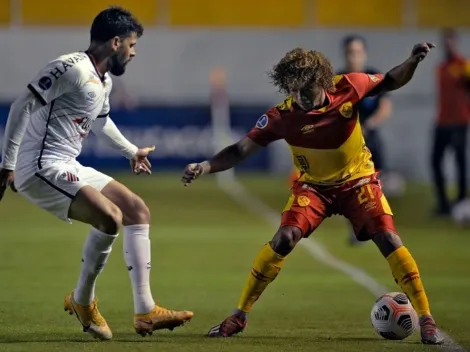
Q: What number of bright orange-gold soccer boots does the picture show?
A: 2